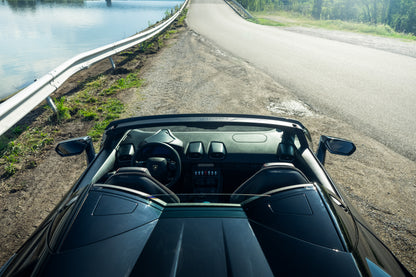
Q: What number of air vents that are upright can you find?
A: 4